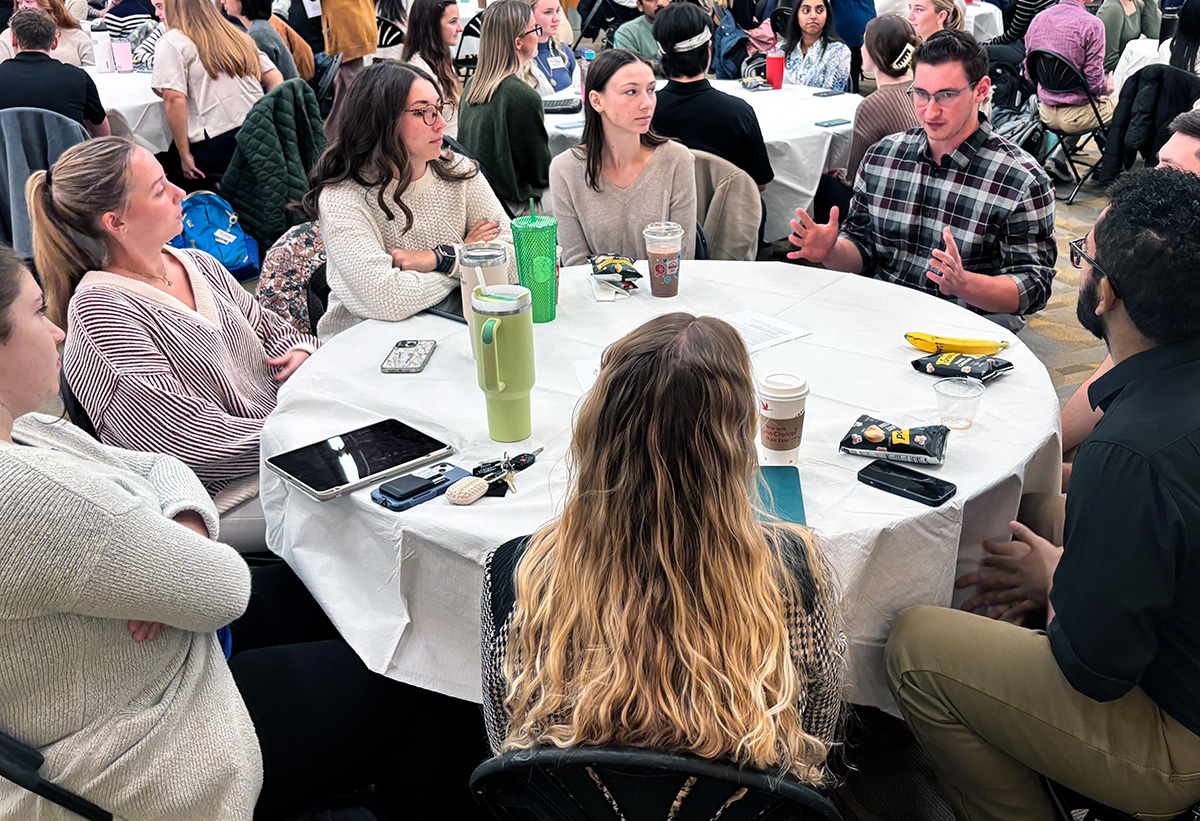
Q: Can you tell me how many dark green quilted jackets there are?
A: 1